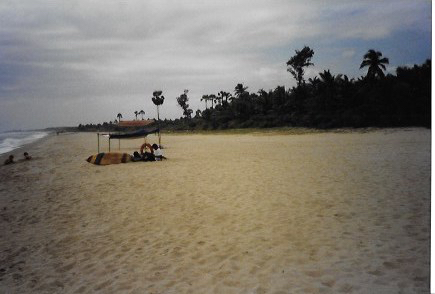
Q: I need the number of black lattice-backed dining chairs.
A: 0